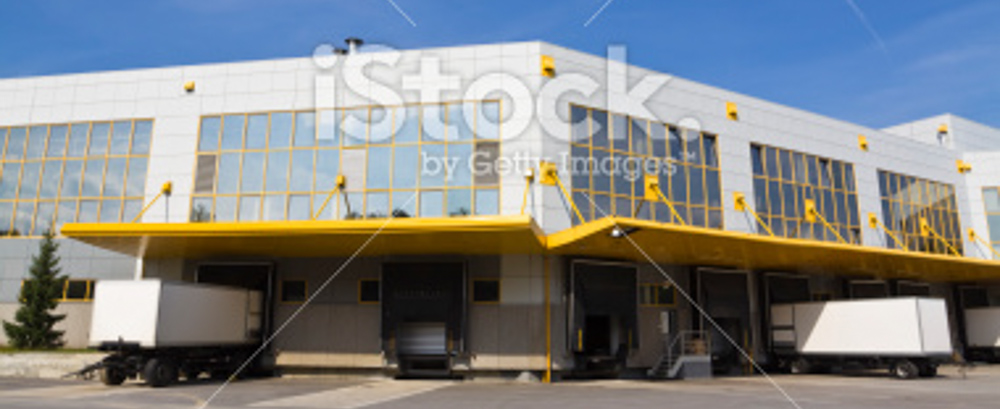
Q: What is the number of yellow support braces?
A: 10